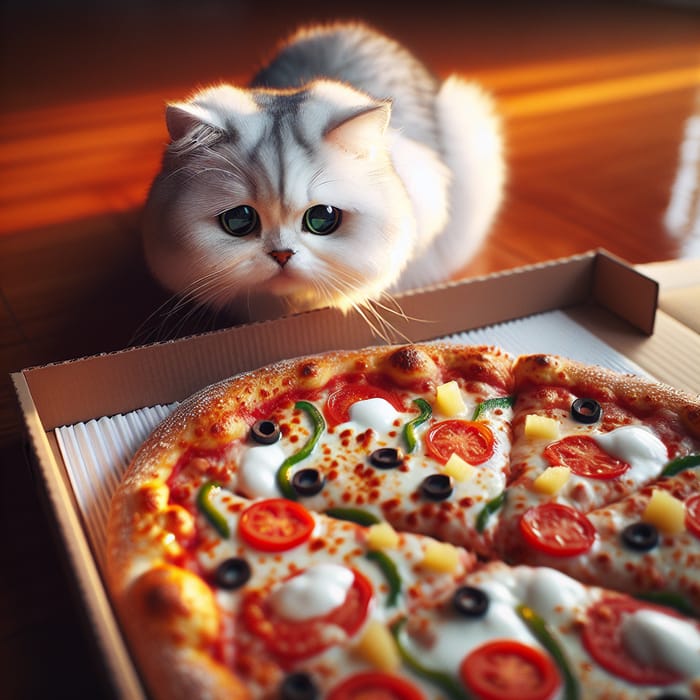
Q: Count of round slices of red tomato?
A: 10